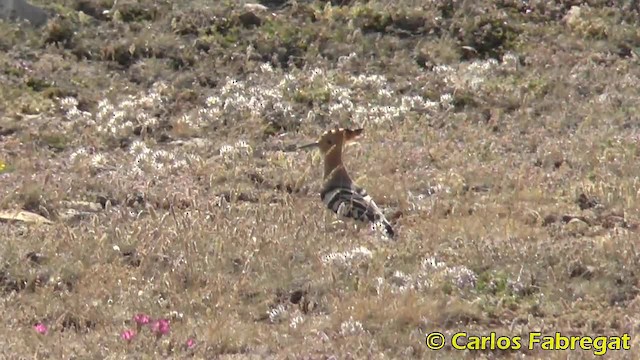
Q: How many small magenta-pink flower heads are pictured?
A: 5